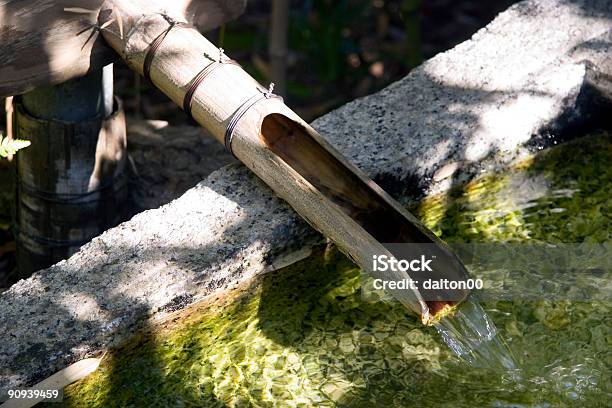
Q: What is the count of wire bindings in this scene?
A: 3